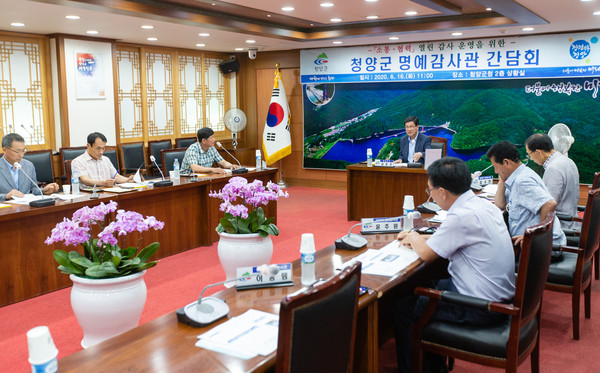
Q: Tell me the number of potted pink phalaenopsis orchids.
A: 2